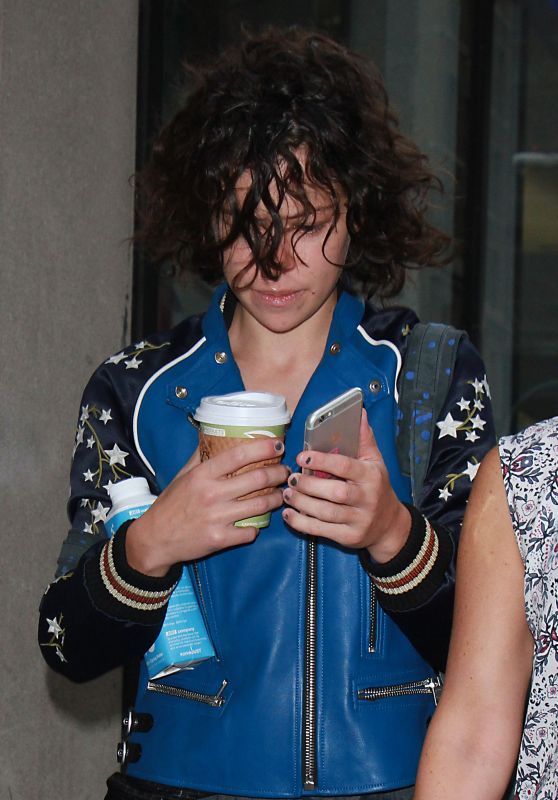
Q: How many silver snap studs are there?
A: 4